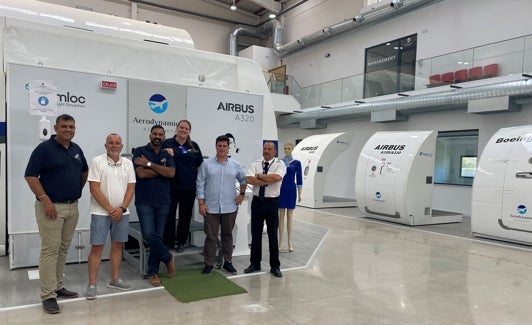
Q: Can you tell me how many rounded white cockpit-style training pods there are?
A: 3